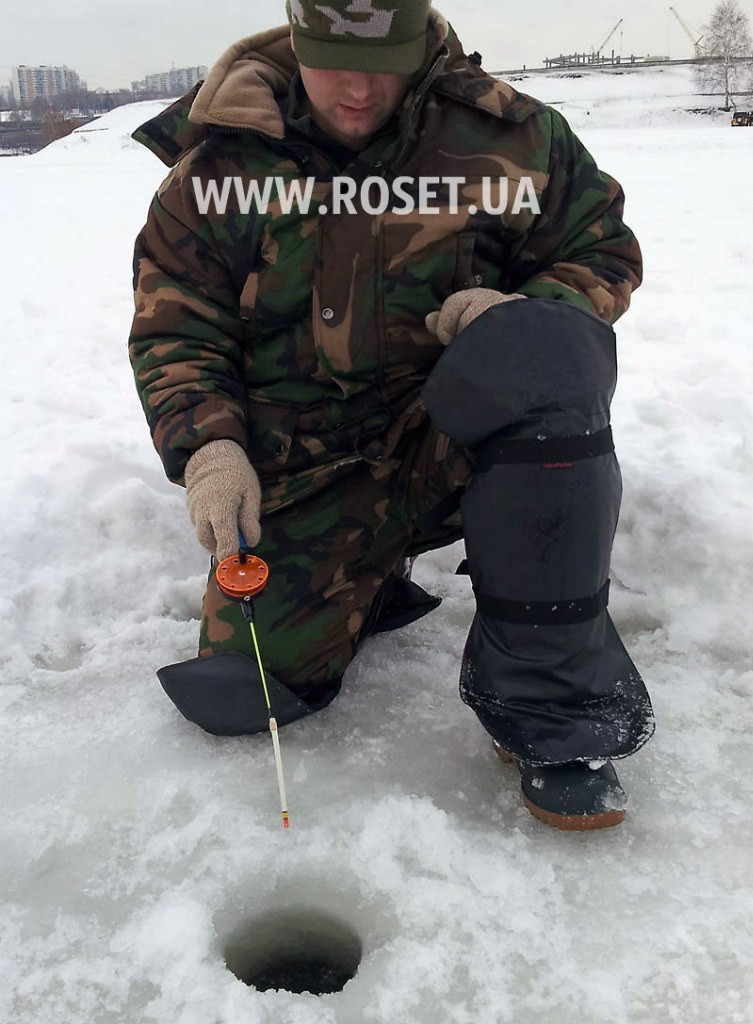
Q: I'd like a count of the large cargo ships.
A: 0